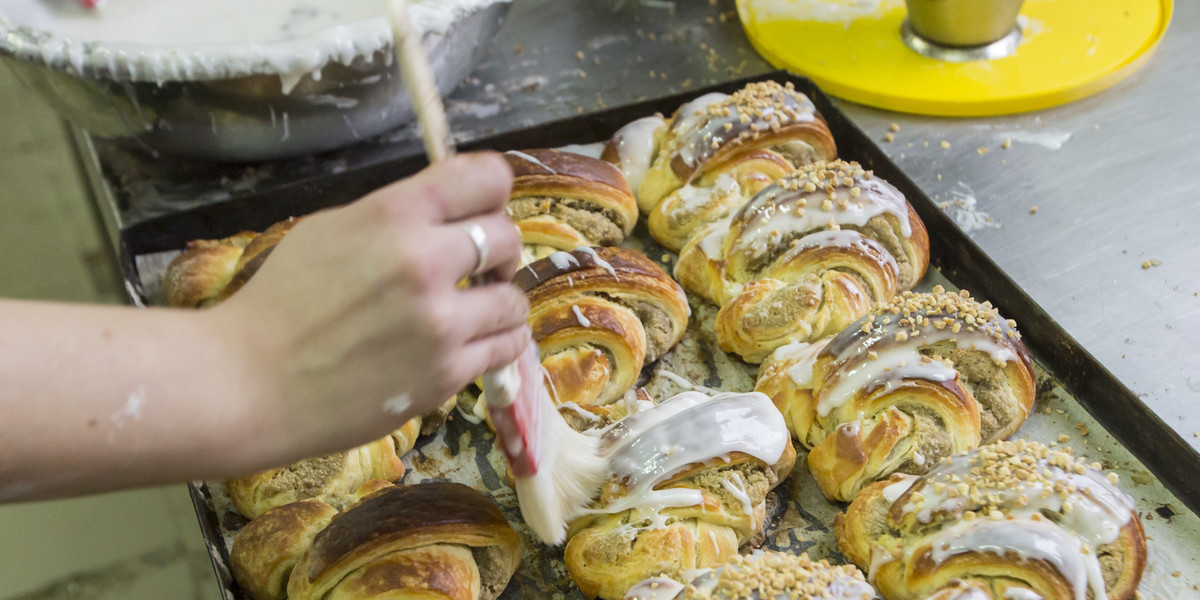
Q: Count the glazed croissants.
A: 6